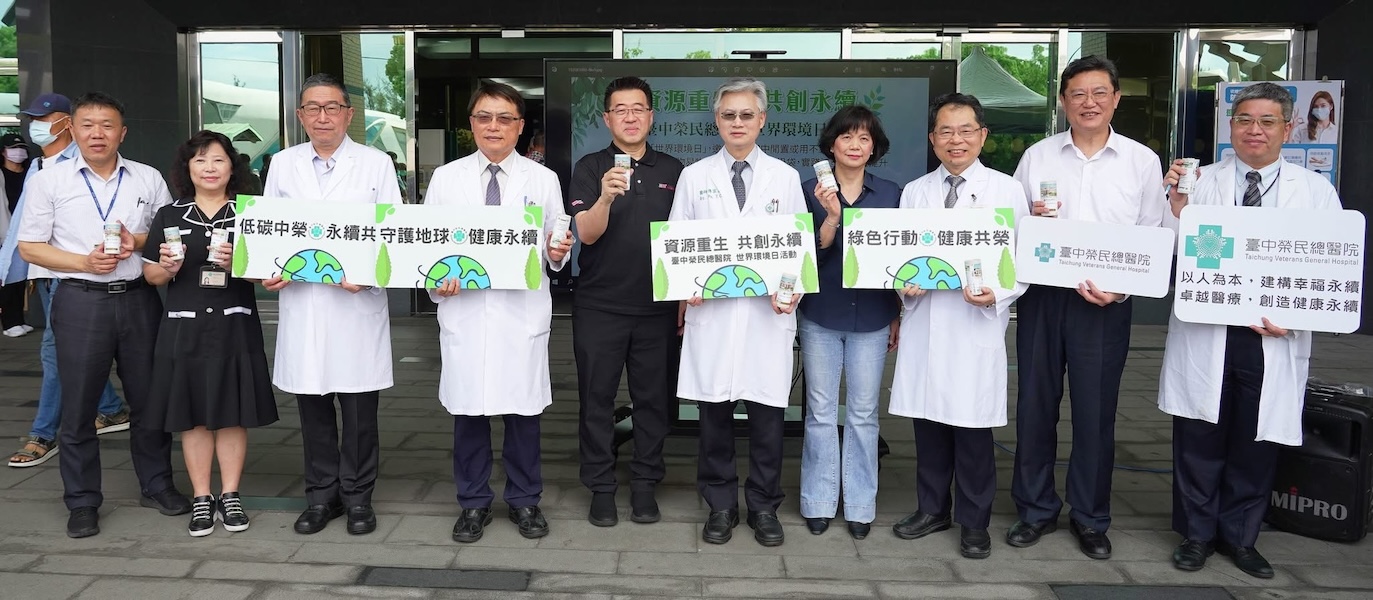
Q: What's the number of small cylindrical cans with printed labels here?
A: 10